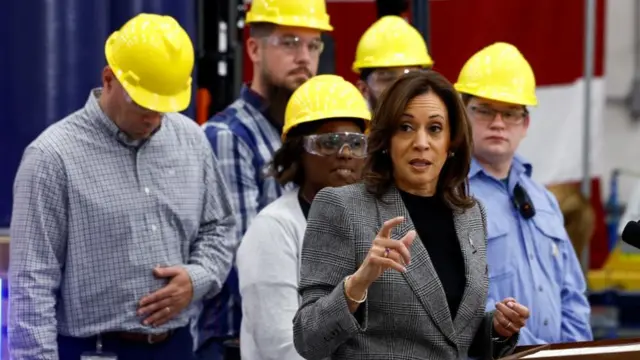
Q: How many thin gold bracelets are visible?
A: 1